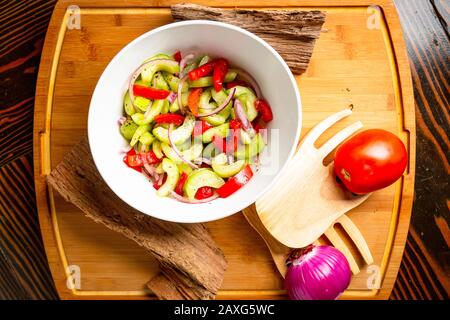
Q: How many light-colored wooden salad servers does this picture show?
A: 2